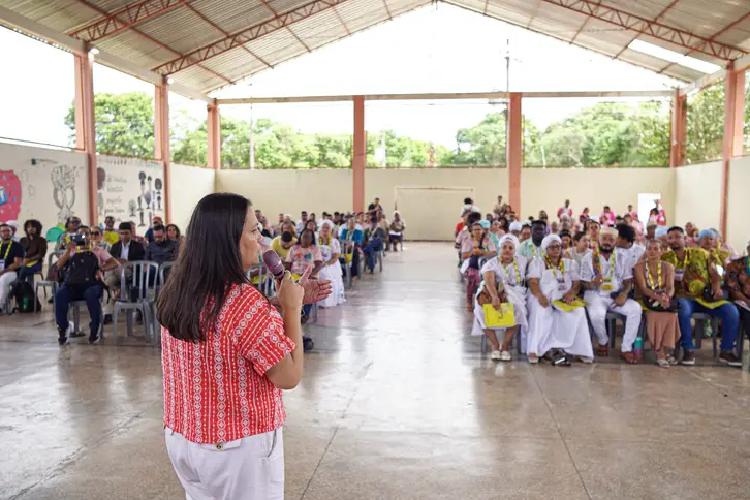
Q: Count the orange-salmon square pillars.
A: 7